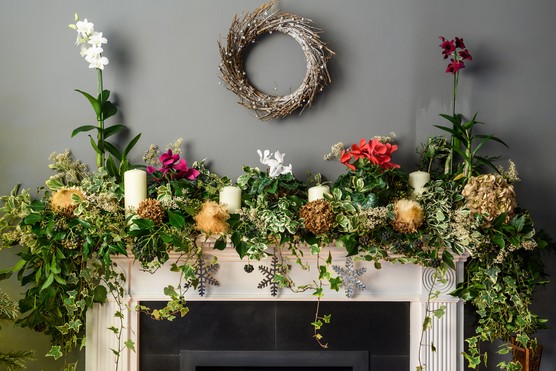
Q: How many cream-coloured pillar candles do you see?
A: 4